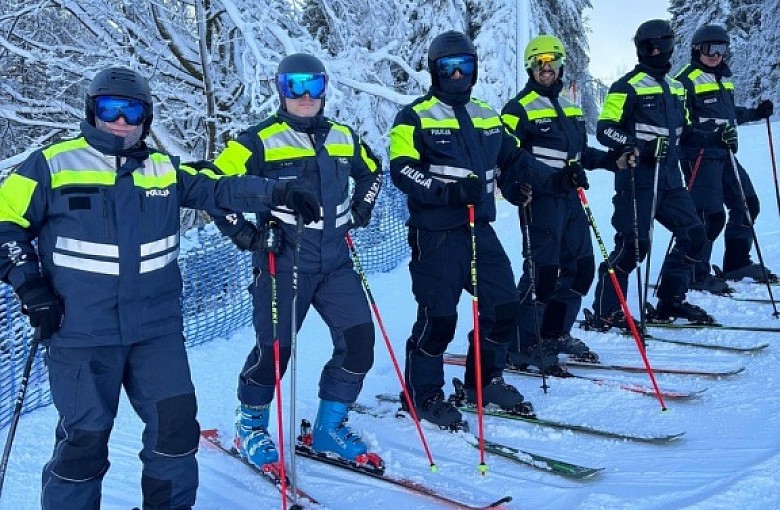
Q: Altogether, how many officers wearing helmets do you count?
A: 6